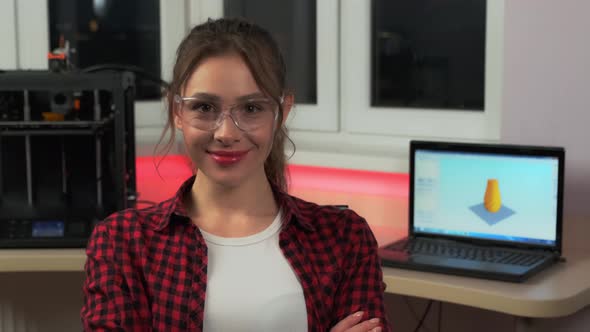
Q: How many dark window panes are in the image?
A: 3